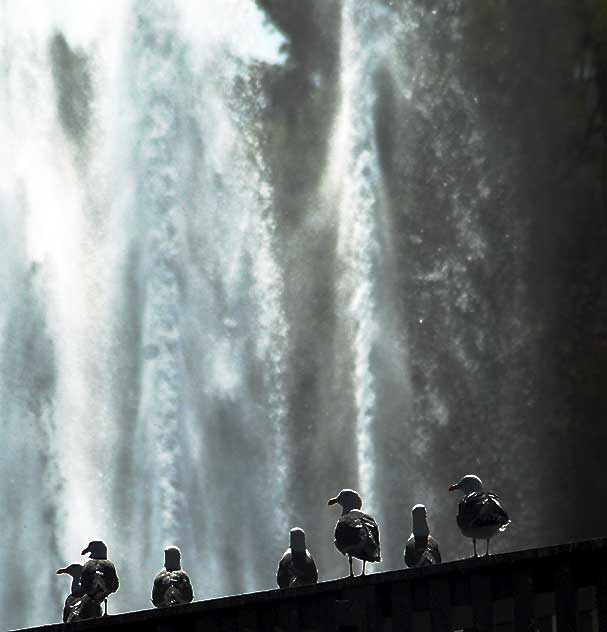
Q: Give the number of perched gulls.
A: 7